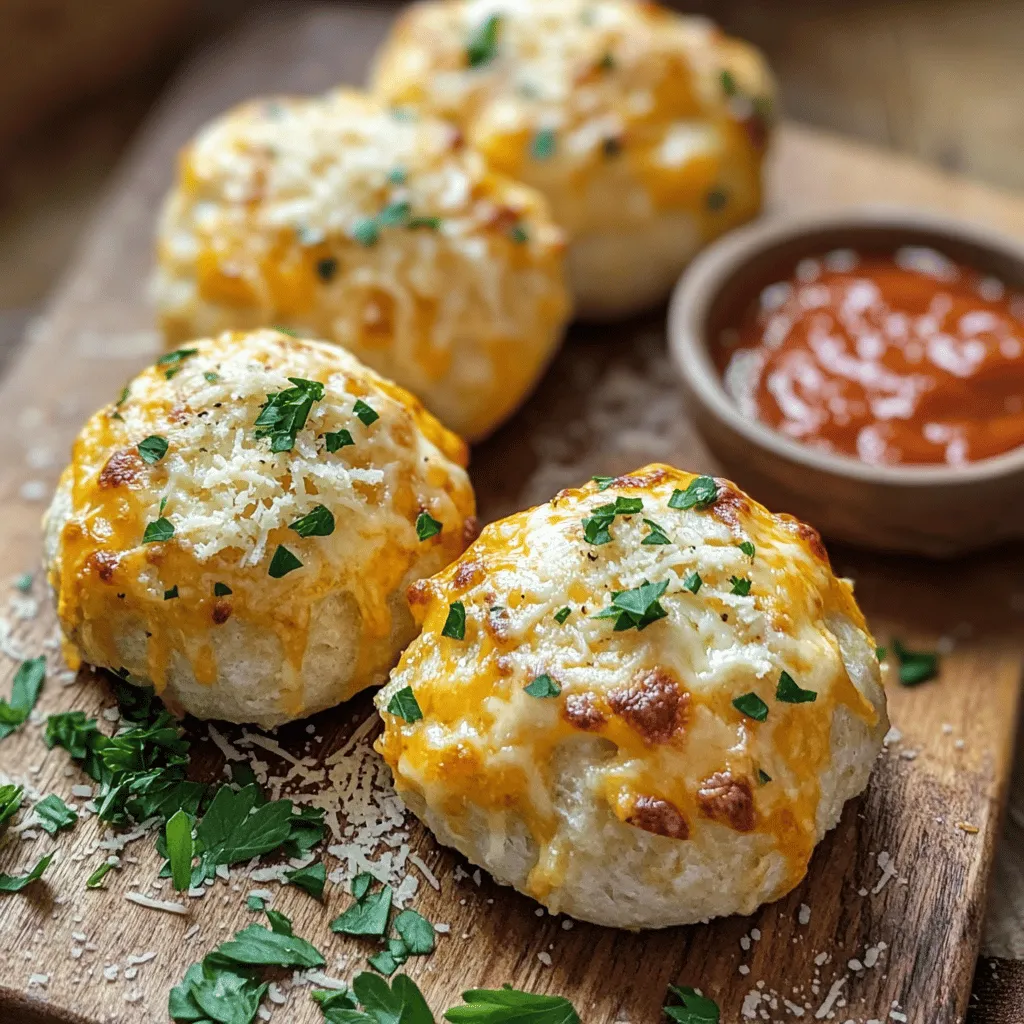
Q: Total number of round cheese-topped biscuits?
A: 4